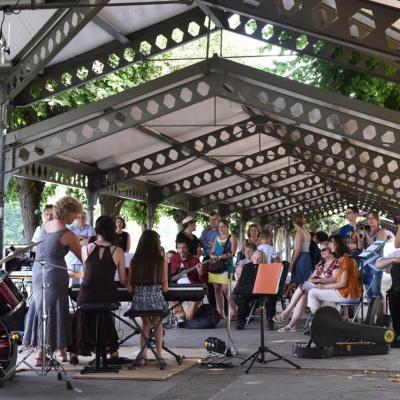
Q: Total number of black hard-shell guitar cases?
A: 1